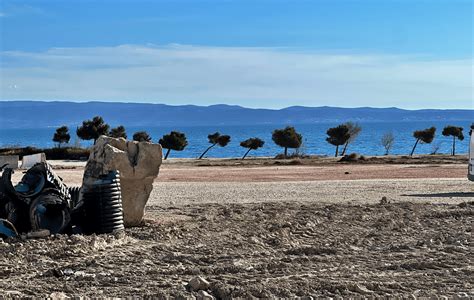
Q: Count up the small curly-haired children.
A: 0